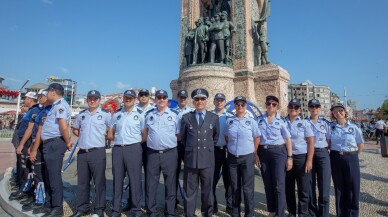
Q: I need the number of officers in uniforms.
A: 15